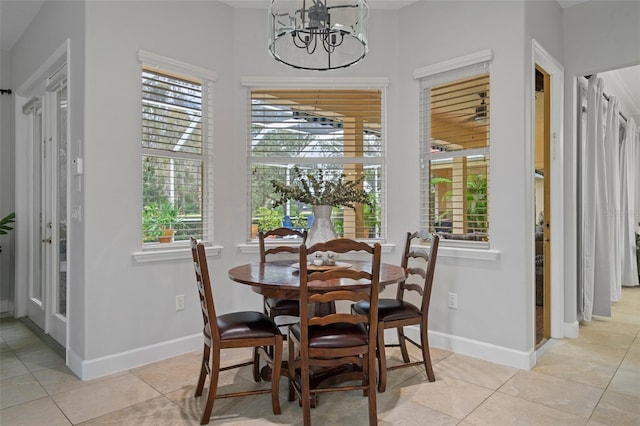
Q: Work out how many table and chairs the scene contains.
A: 5